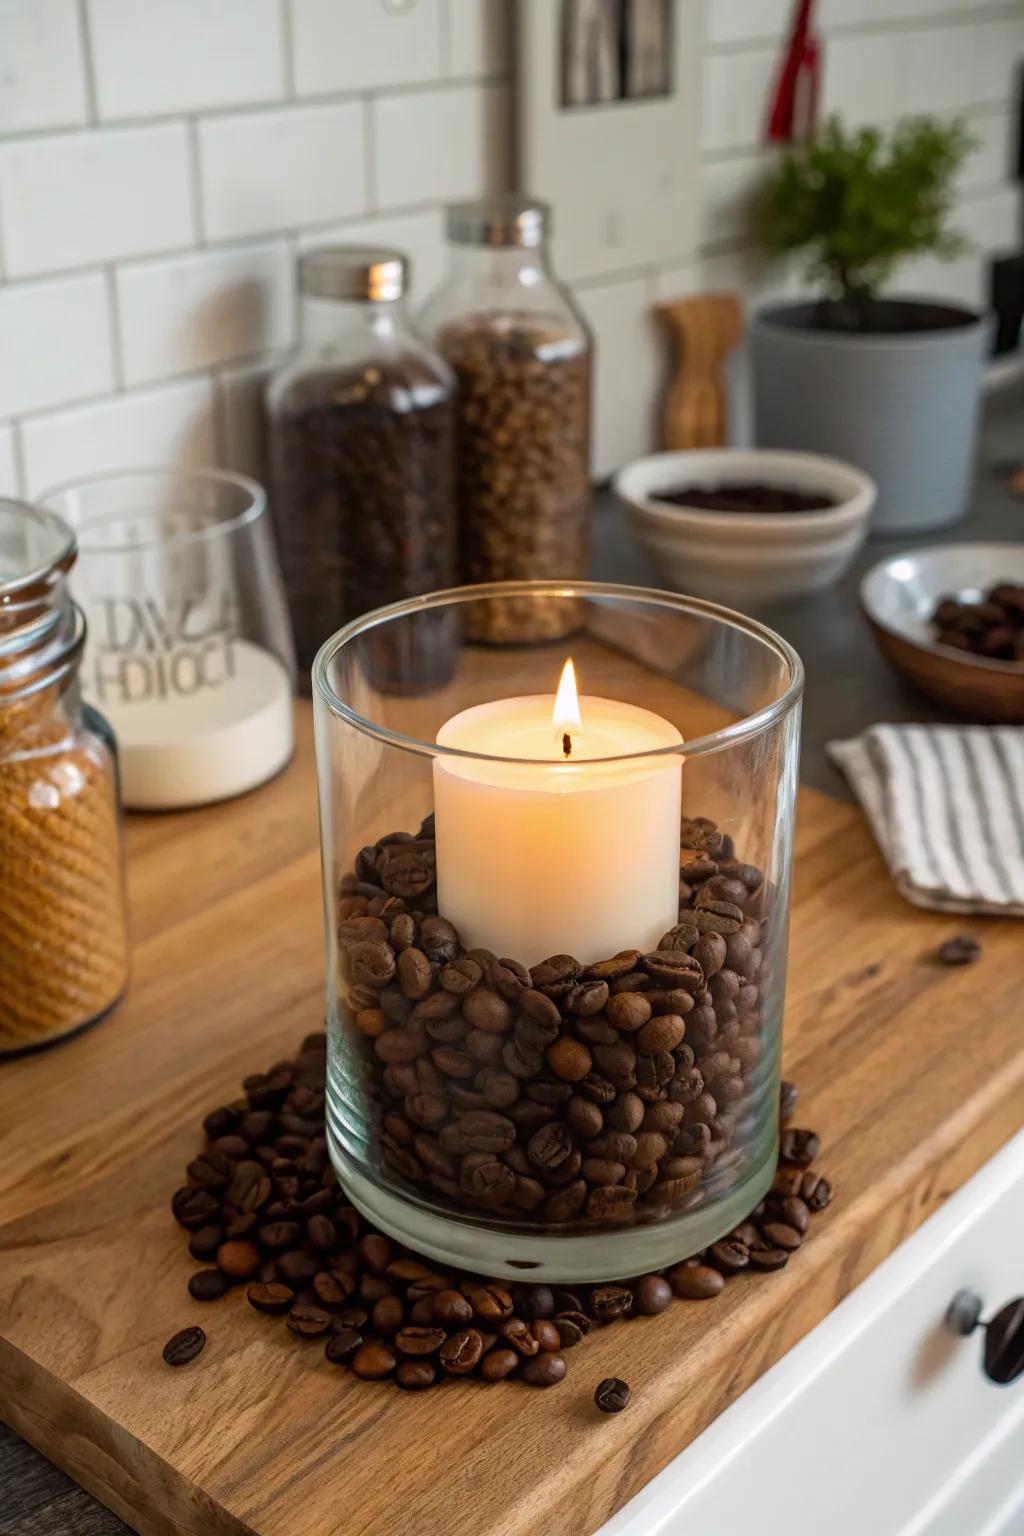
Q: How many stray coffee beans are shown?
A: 3